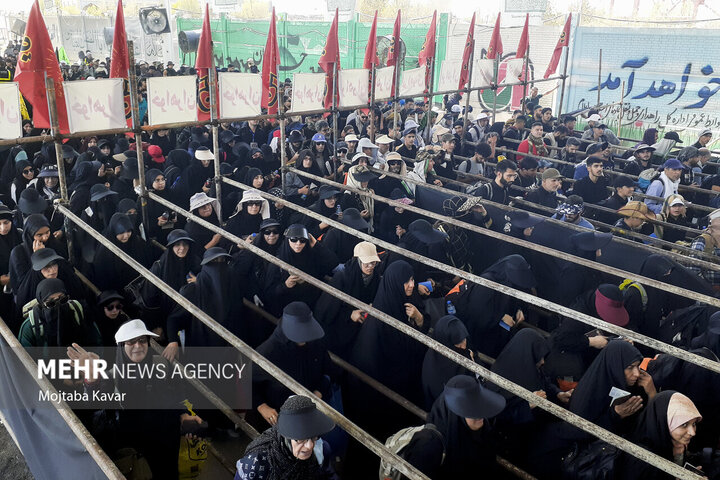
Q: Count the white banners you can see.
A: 11